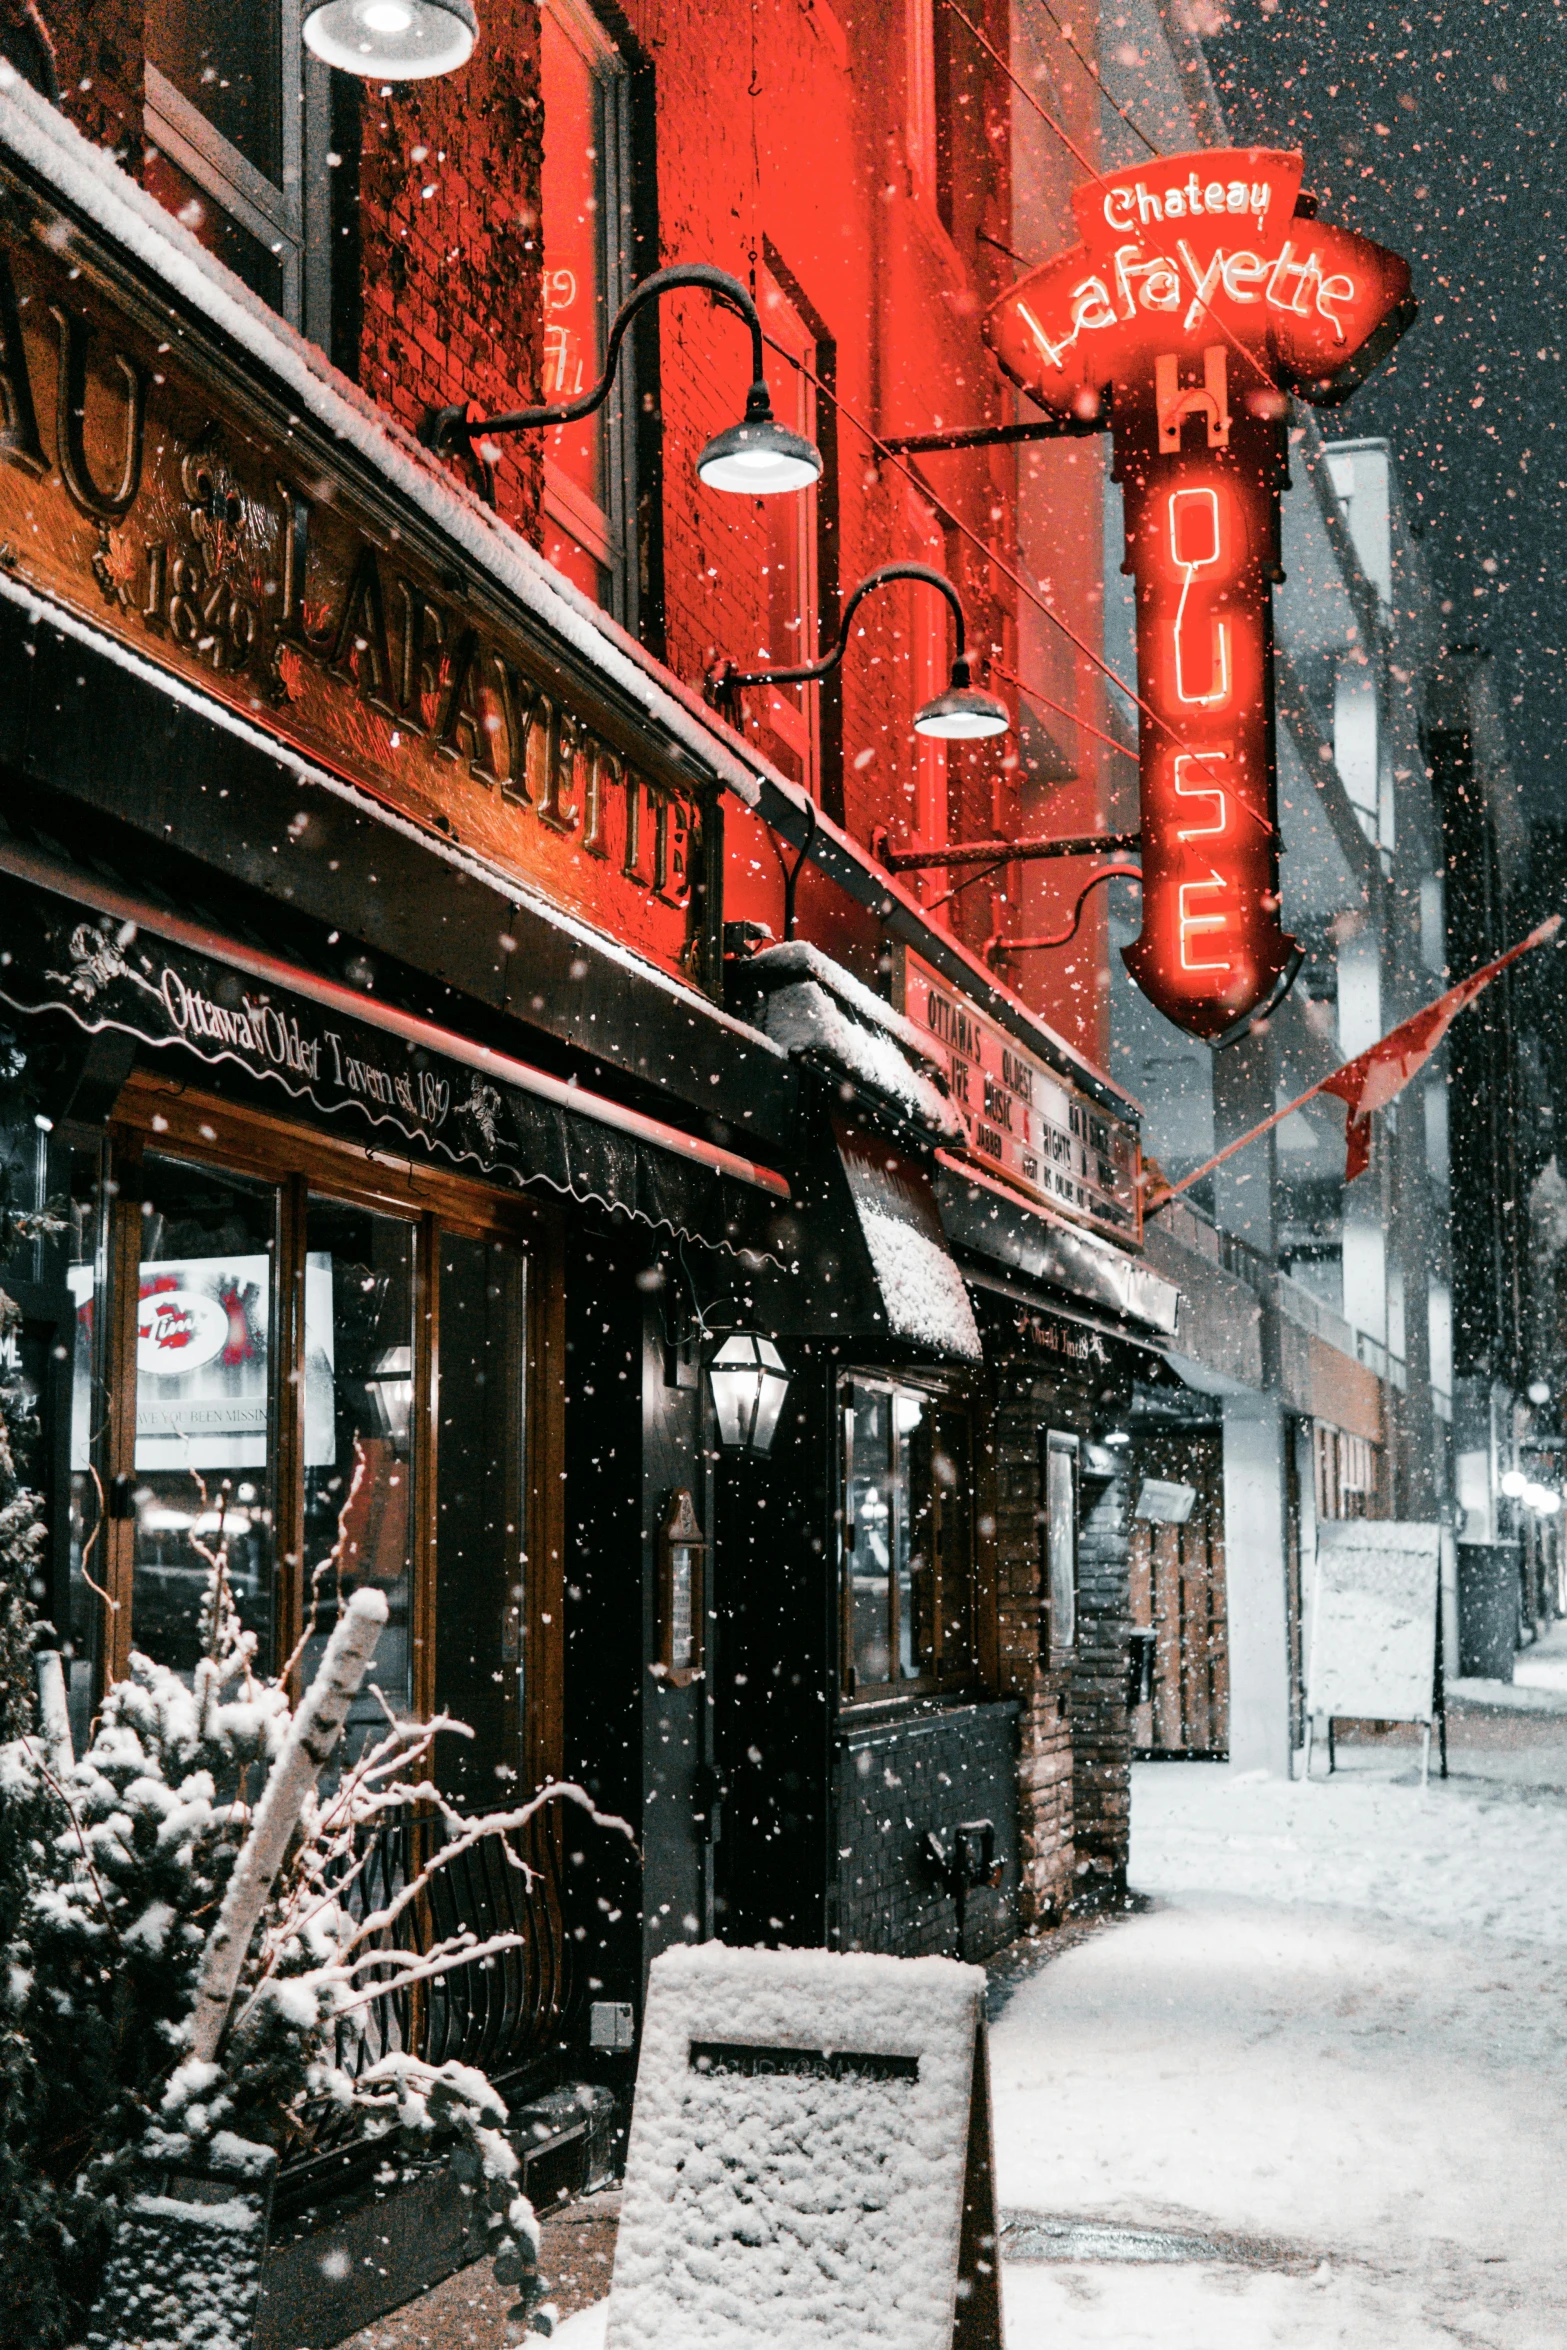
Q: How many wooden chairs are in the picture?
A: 0